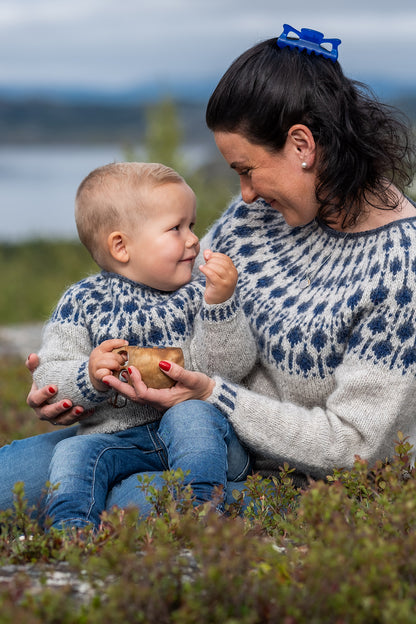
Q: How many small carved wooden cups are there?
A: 1